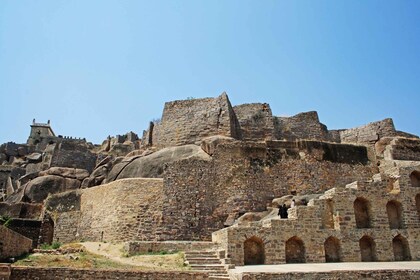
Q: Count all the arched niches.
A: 9